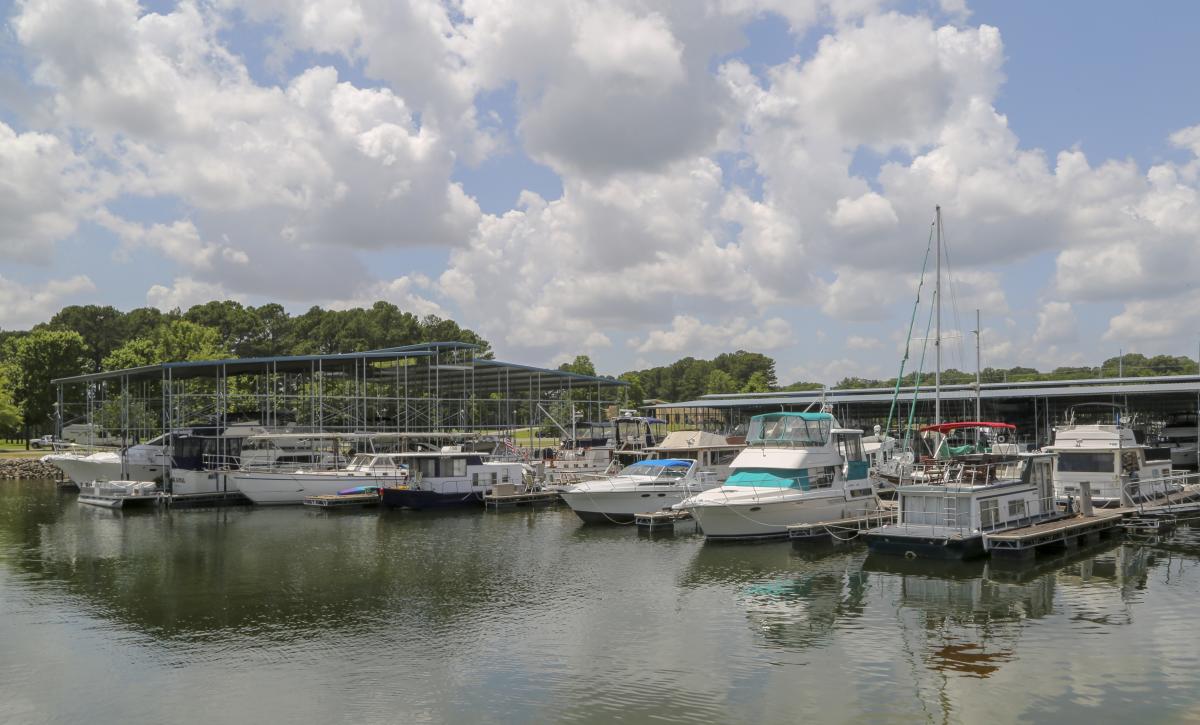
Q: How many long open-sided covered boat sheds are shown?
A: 2